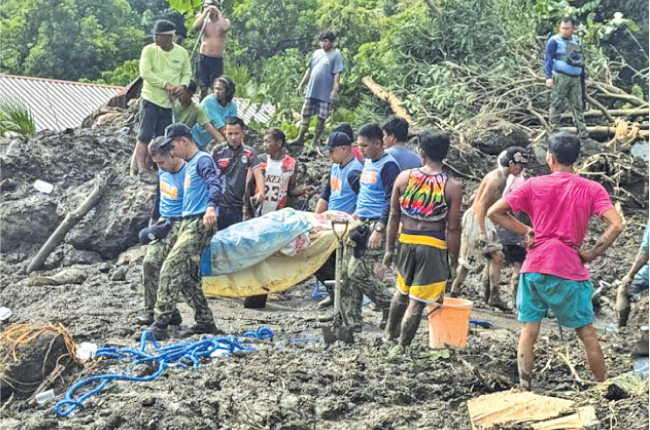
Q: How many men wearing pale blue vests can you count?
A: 5